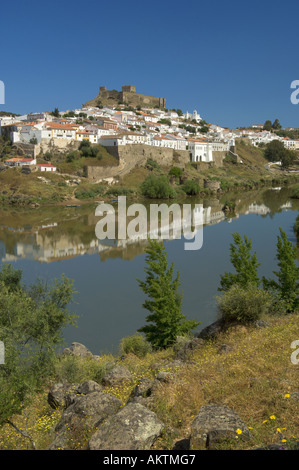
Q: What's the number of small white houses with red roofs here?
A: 2